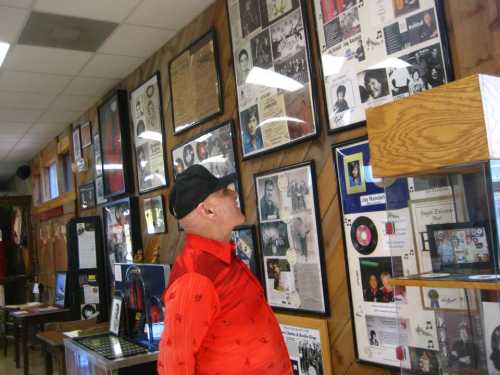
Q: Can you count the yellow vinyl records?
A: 0